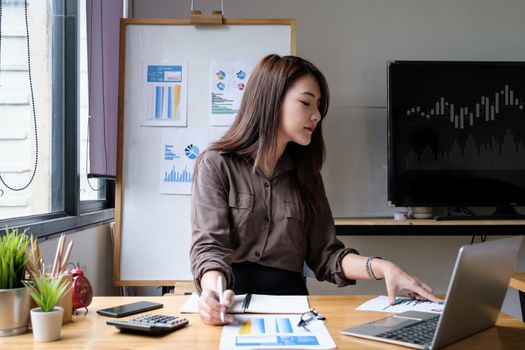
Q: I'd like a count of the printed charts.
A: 5